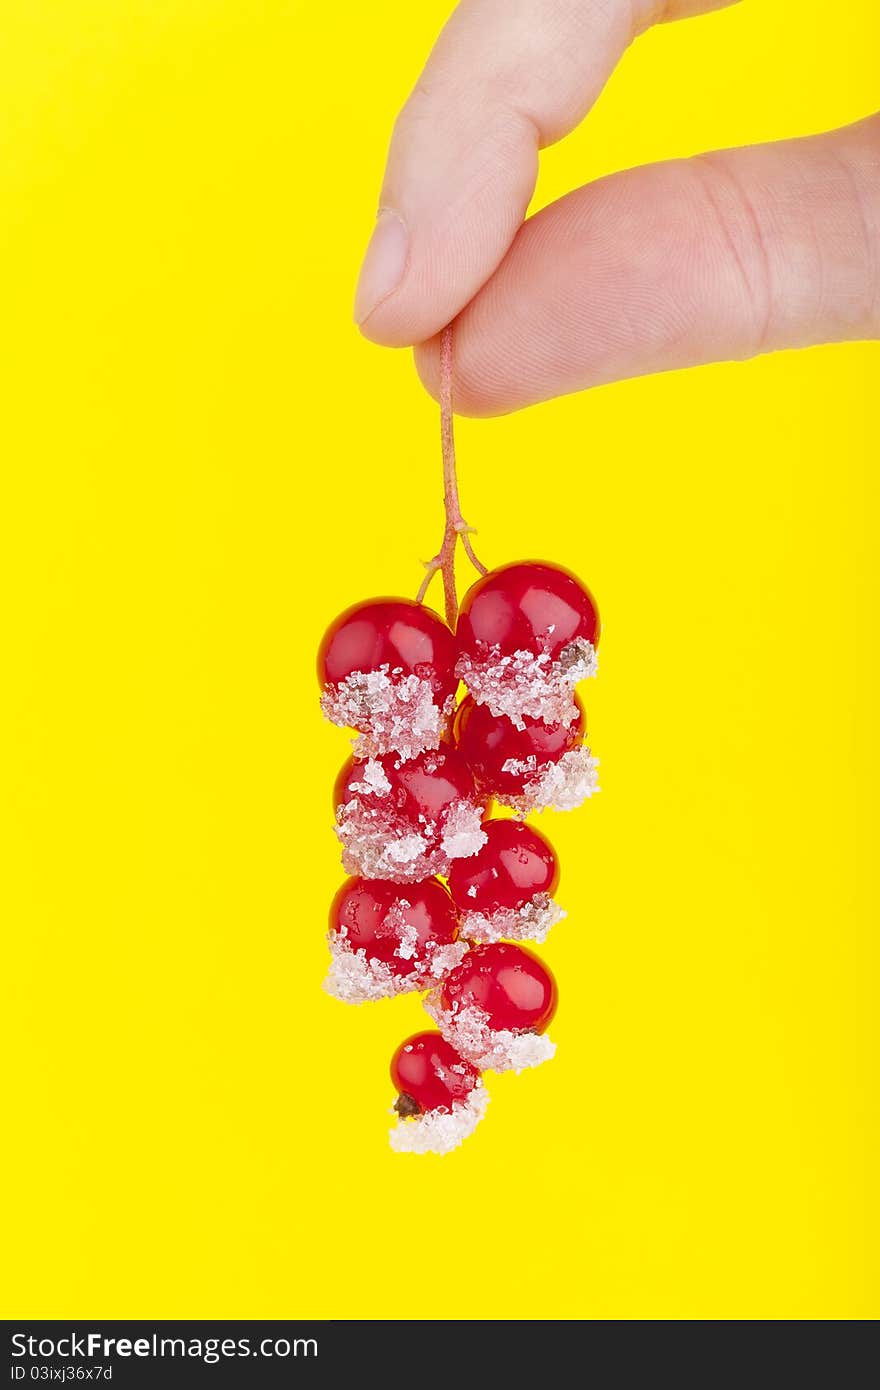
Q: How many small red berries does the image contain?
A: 8